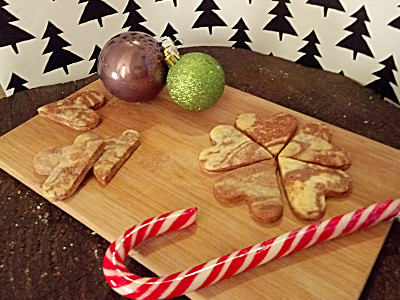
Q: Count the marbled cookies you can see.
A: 8